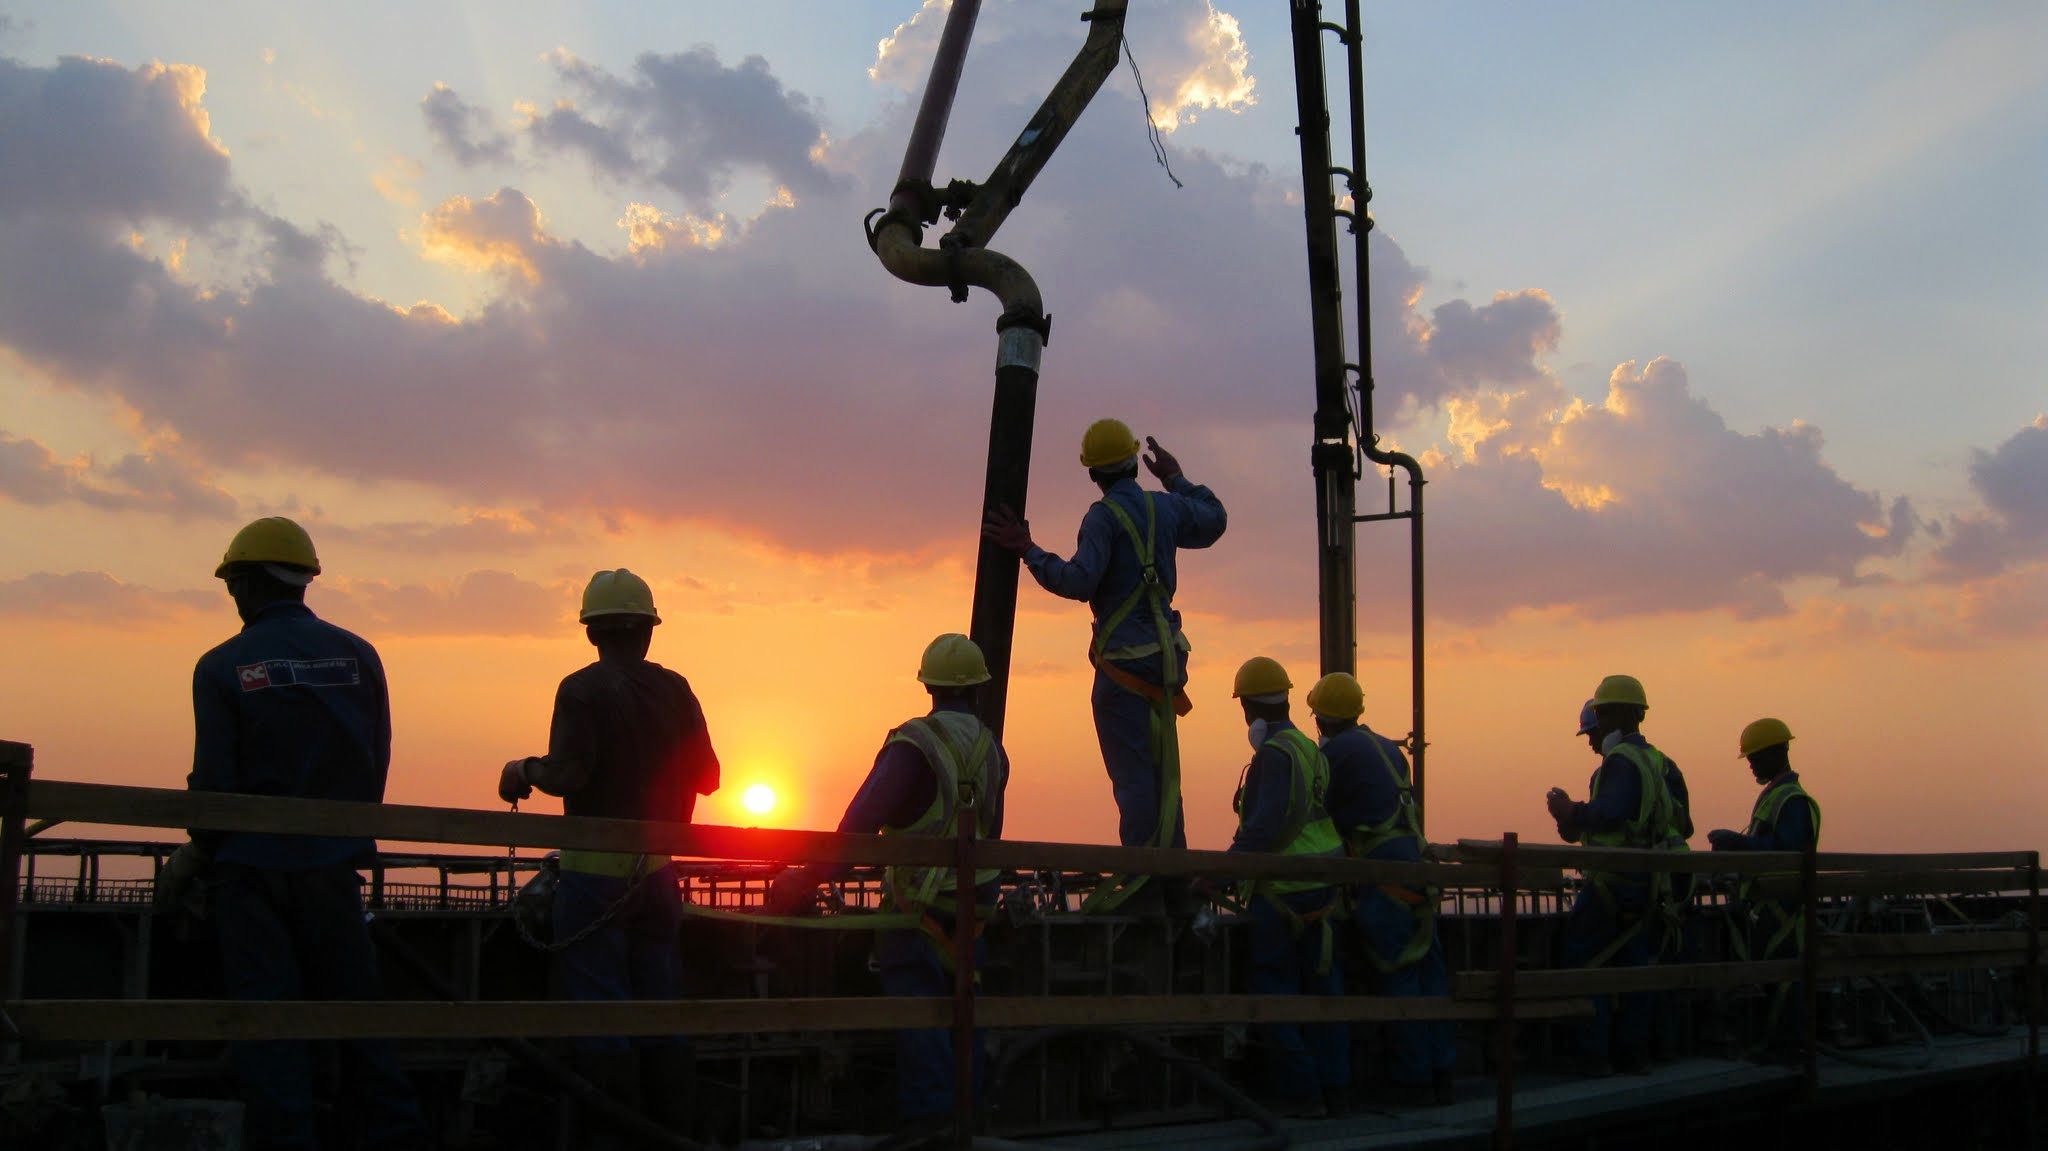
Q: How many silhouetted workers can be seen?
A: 9